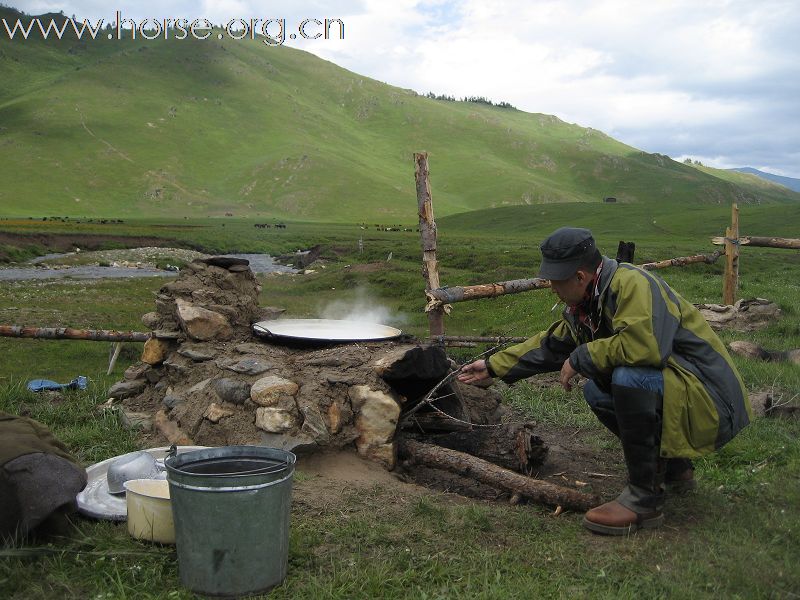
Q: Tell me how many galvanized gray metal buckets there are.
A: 1